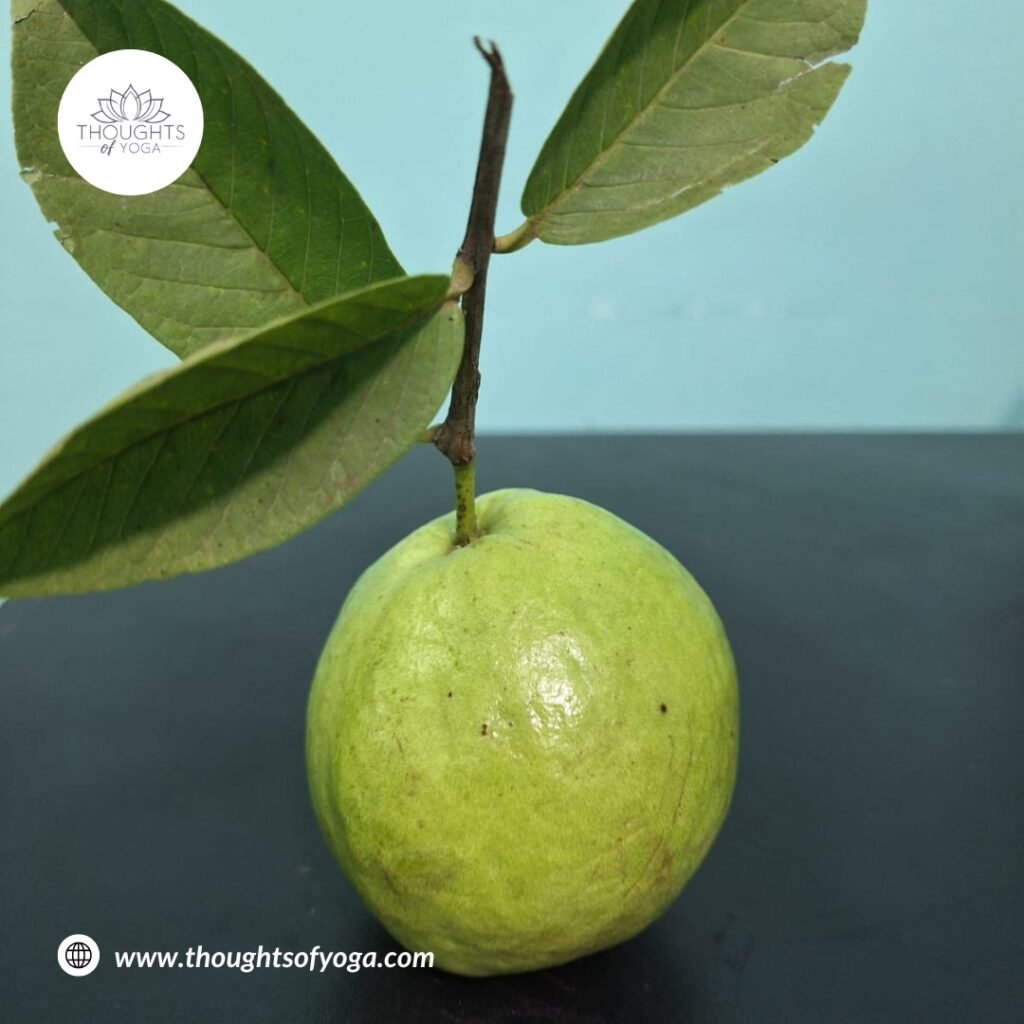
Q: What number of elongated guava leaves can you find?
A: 3